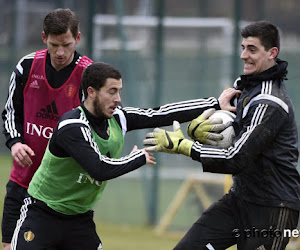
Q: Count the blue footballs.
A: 0